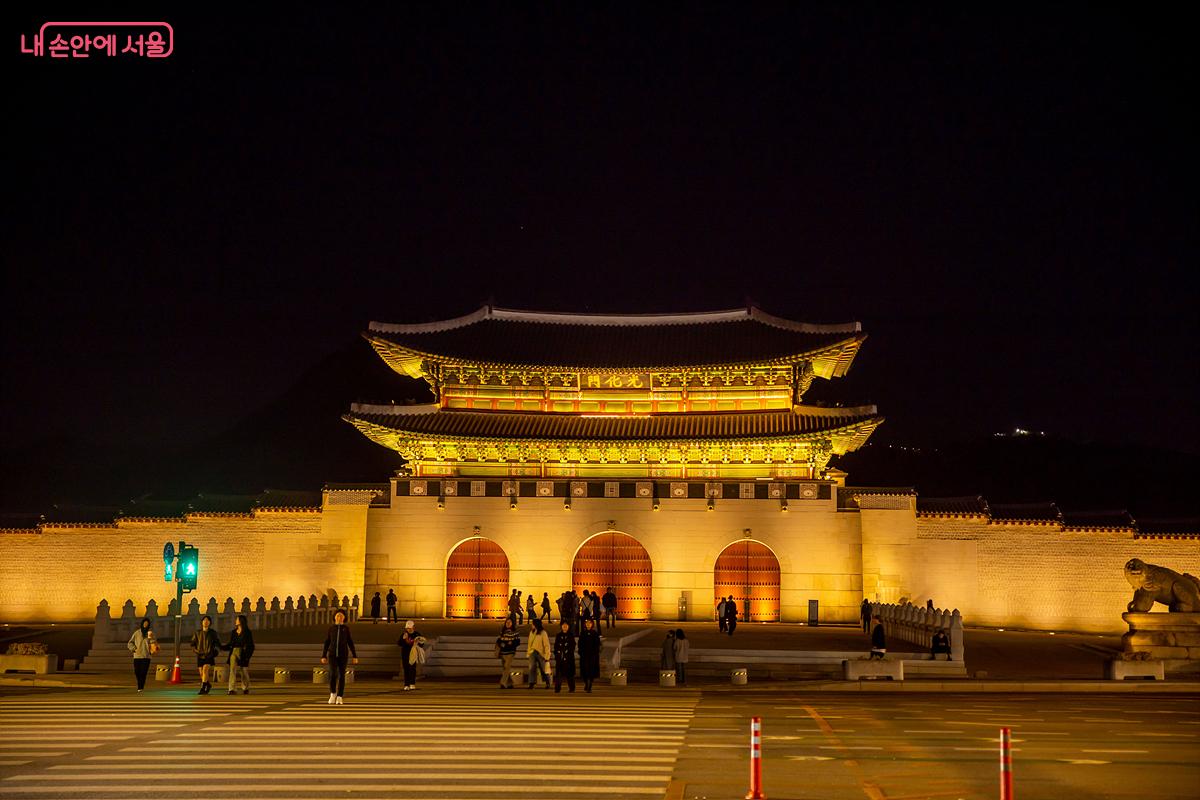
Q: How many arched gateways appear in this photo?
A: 3